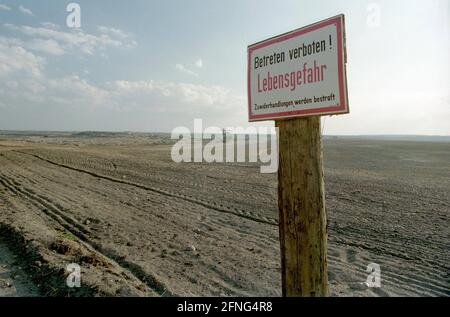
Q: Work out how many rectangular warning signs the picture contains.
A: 1